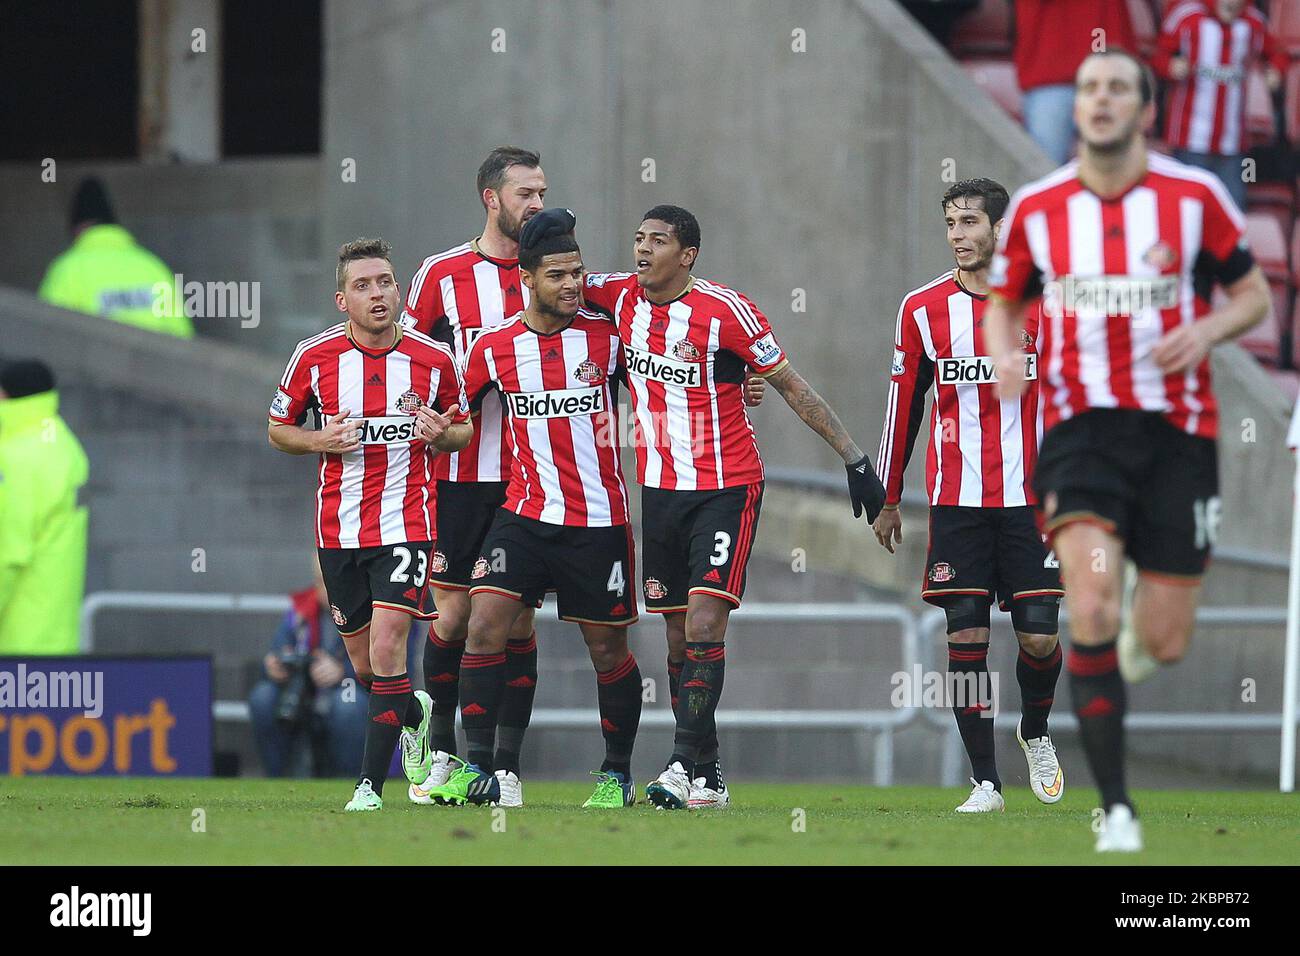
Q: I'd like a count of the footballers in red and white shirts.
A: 6